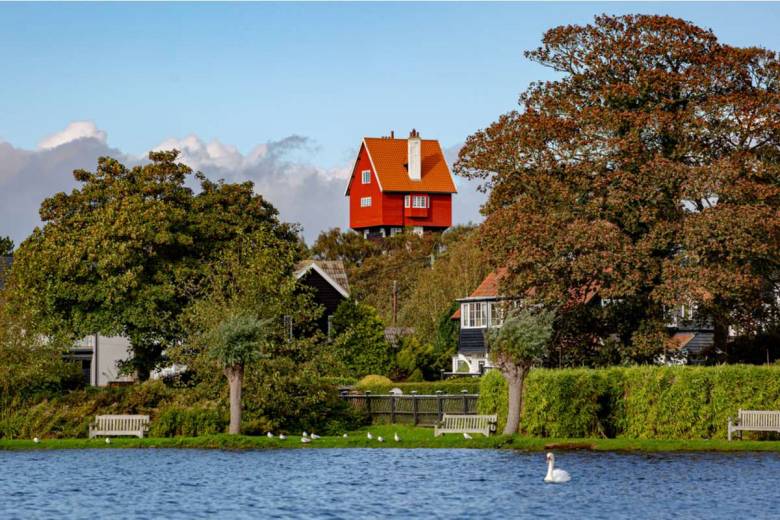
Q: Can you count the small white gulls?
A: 12